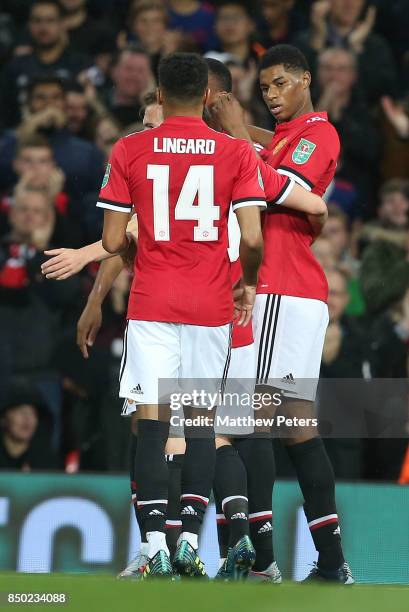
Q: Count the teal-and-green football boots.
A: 3